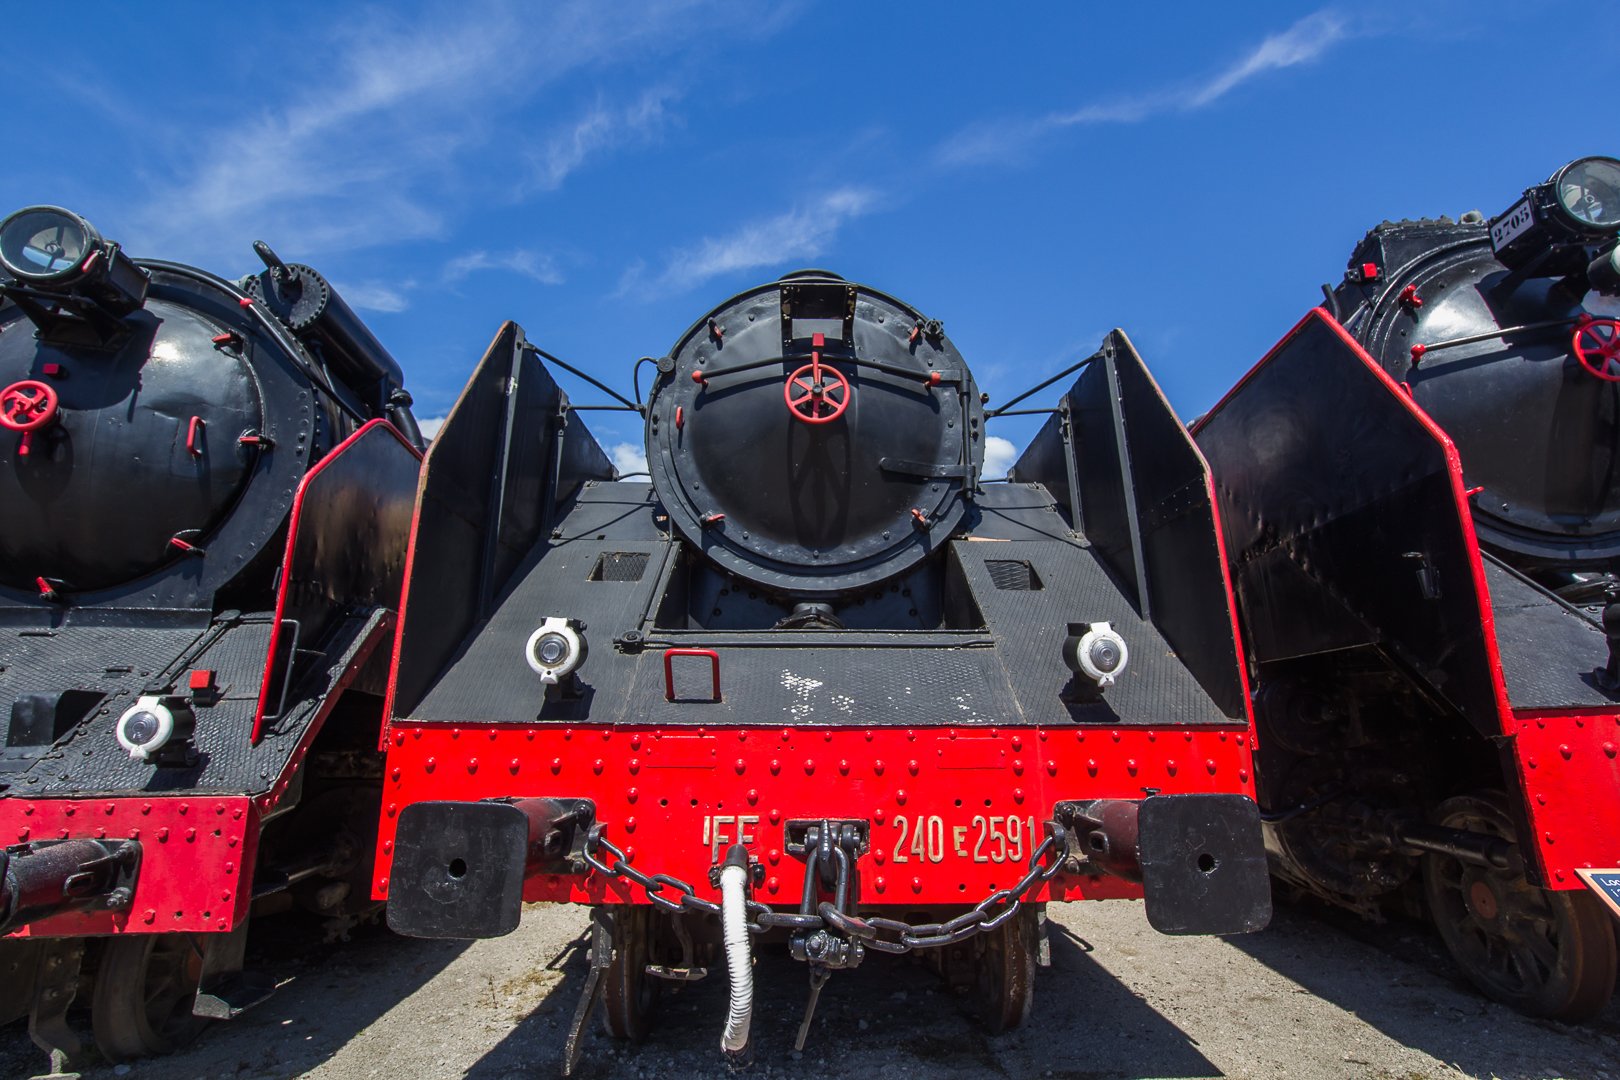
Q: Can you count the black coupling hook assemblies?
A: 1